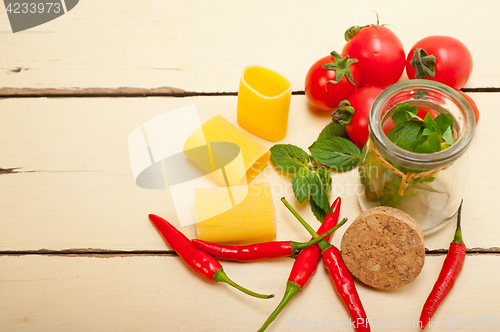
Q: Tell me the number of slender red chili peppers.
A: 5